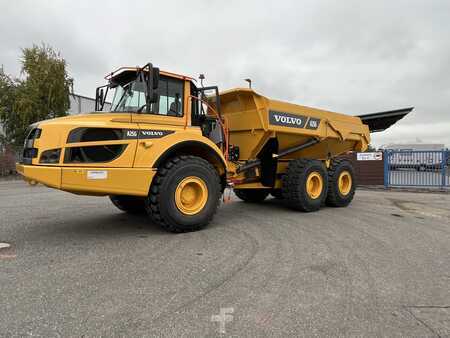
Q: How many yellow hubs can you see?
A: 3